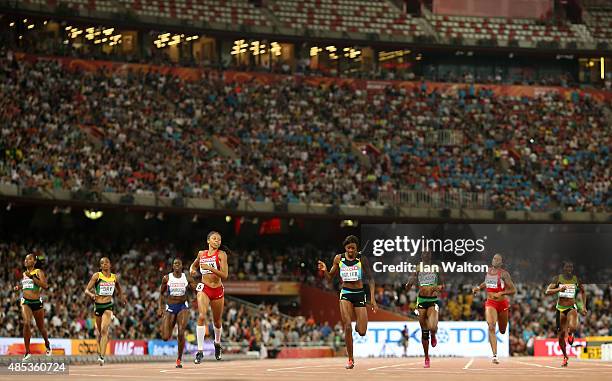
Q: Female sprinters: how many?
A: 8